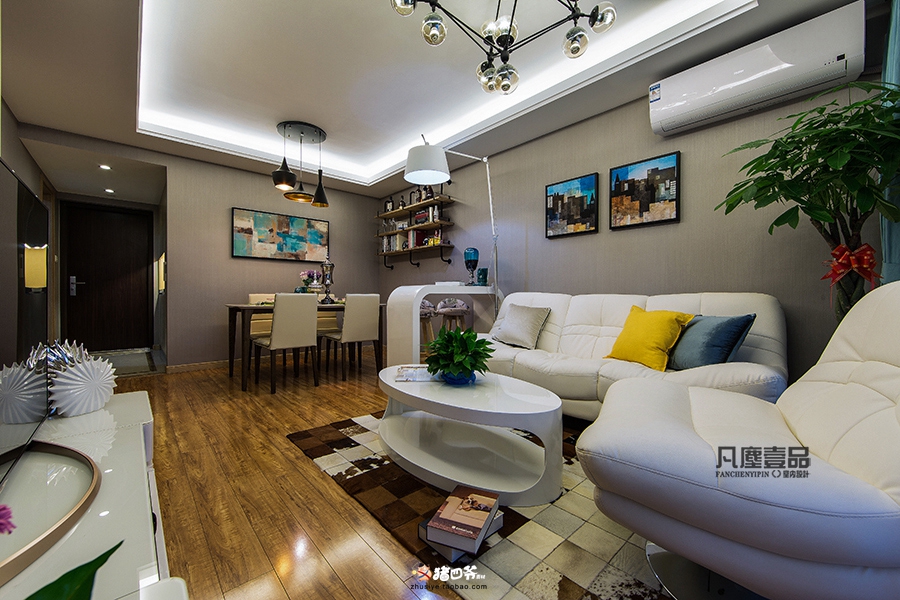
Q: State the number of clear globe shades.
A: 9